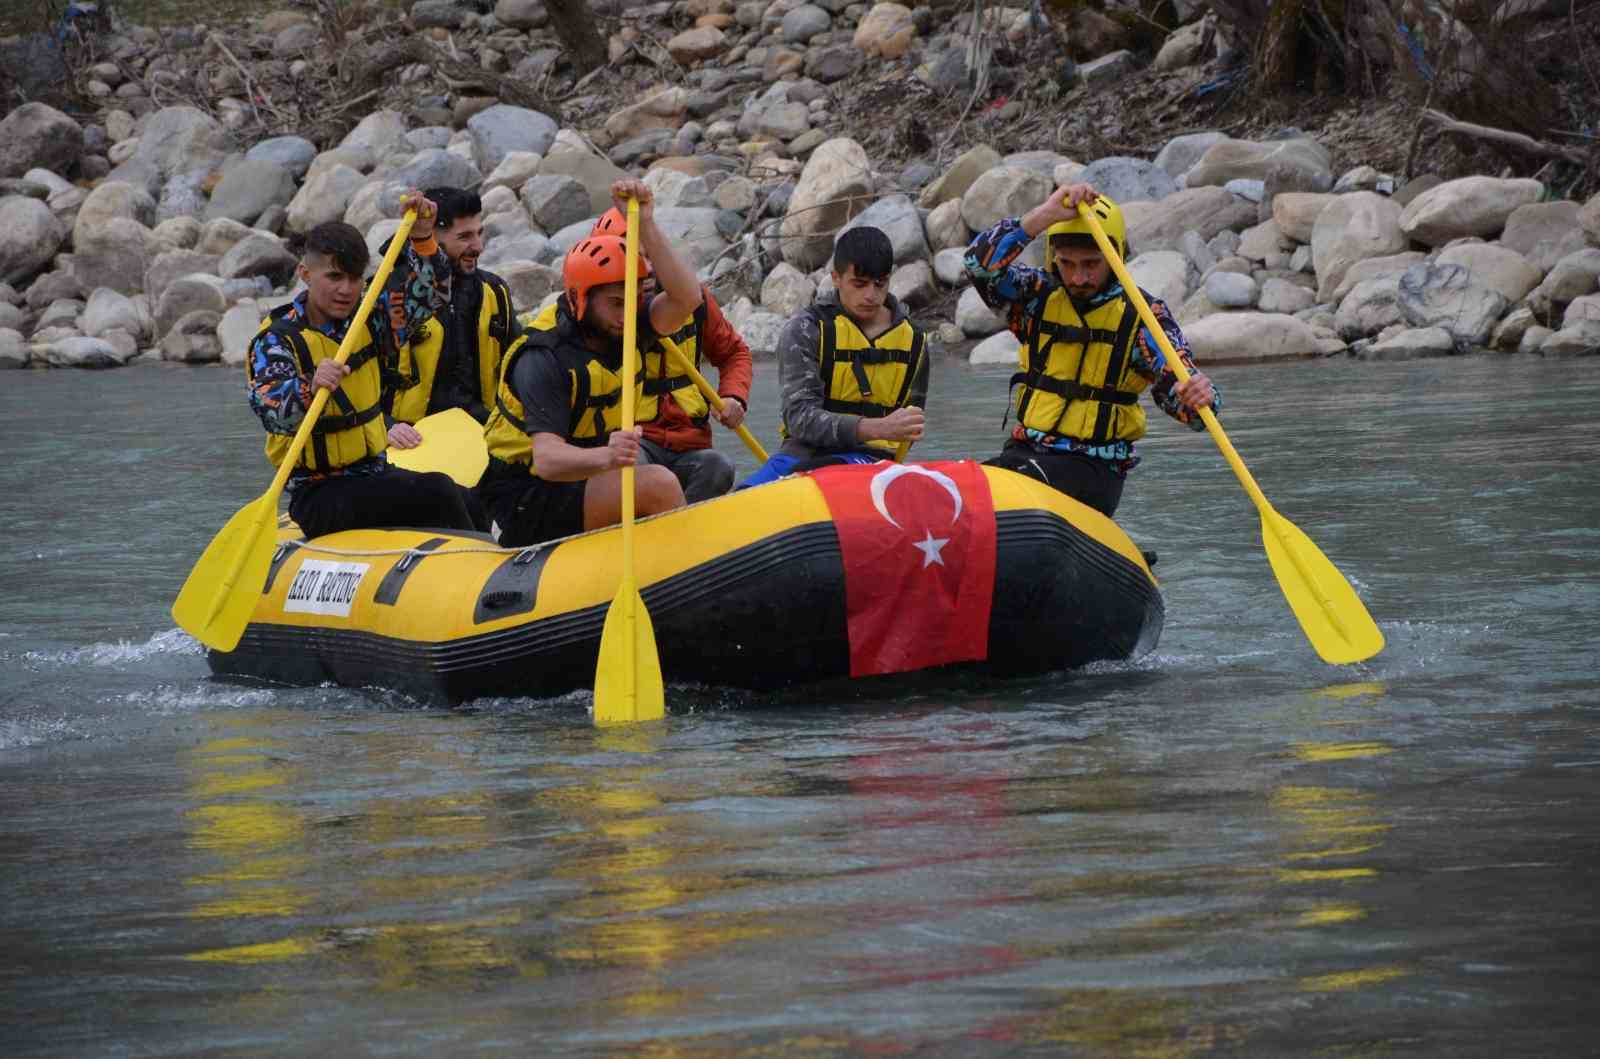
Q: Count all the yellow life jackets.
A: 6